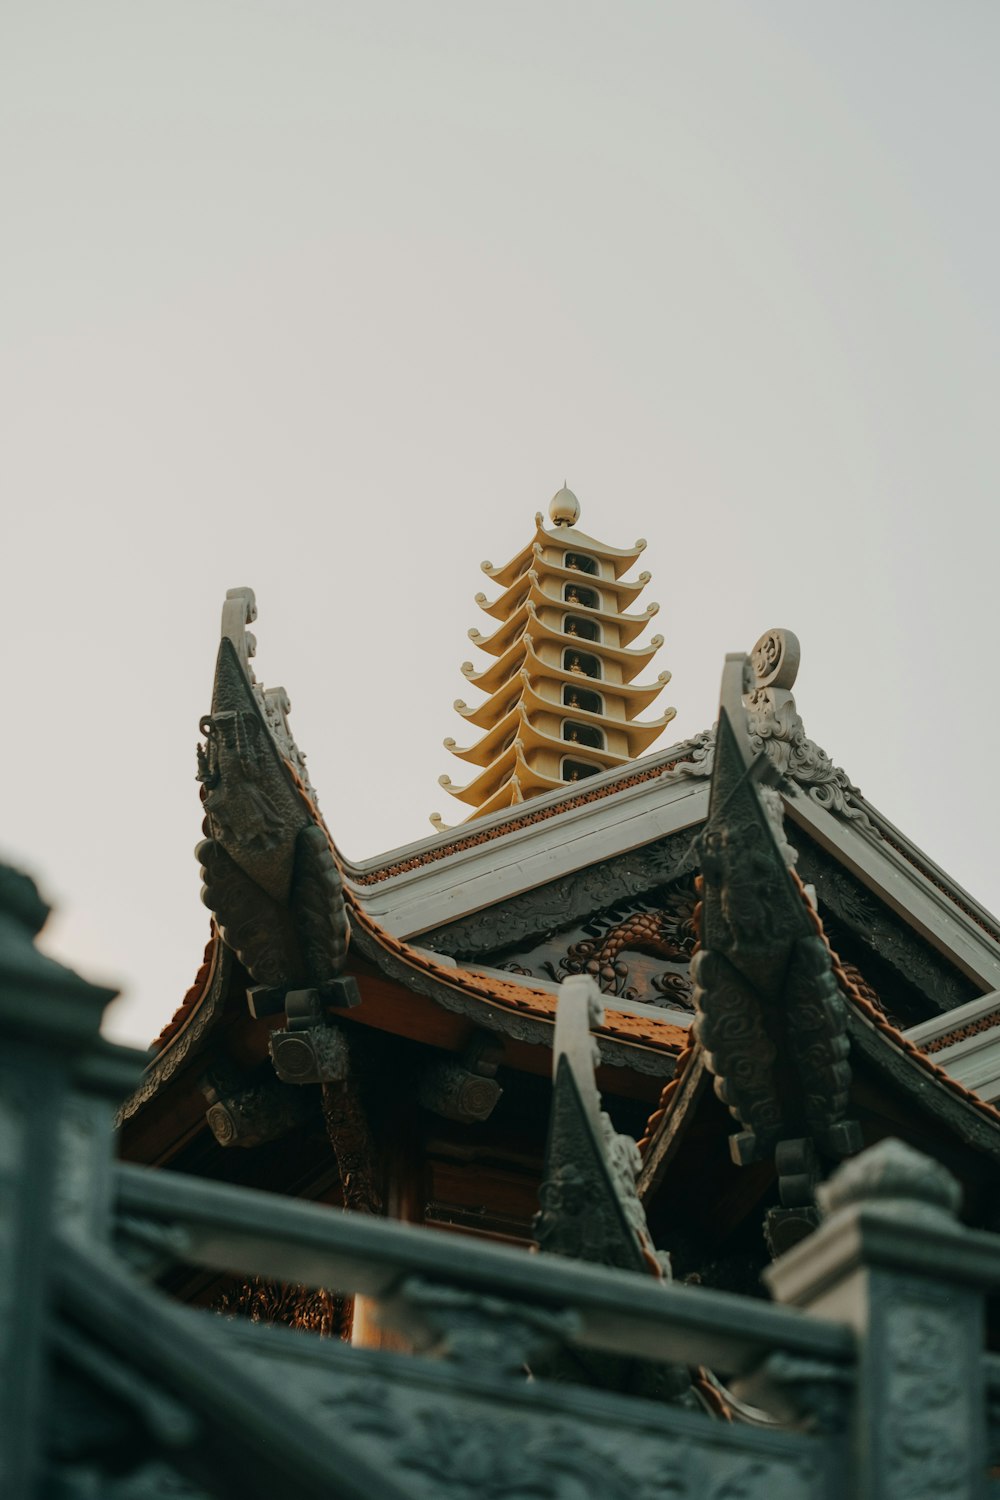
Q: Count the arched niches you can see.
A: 7